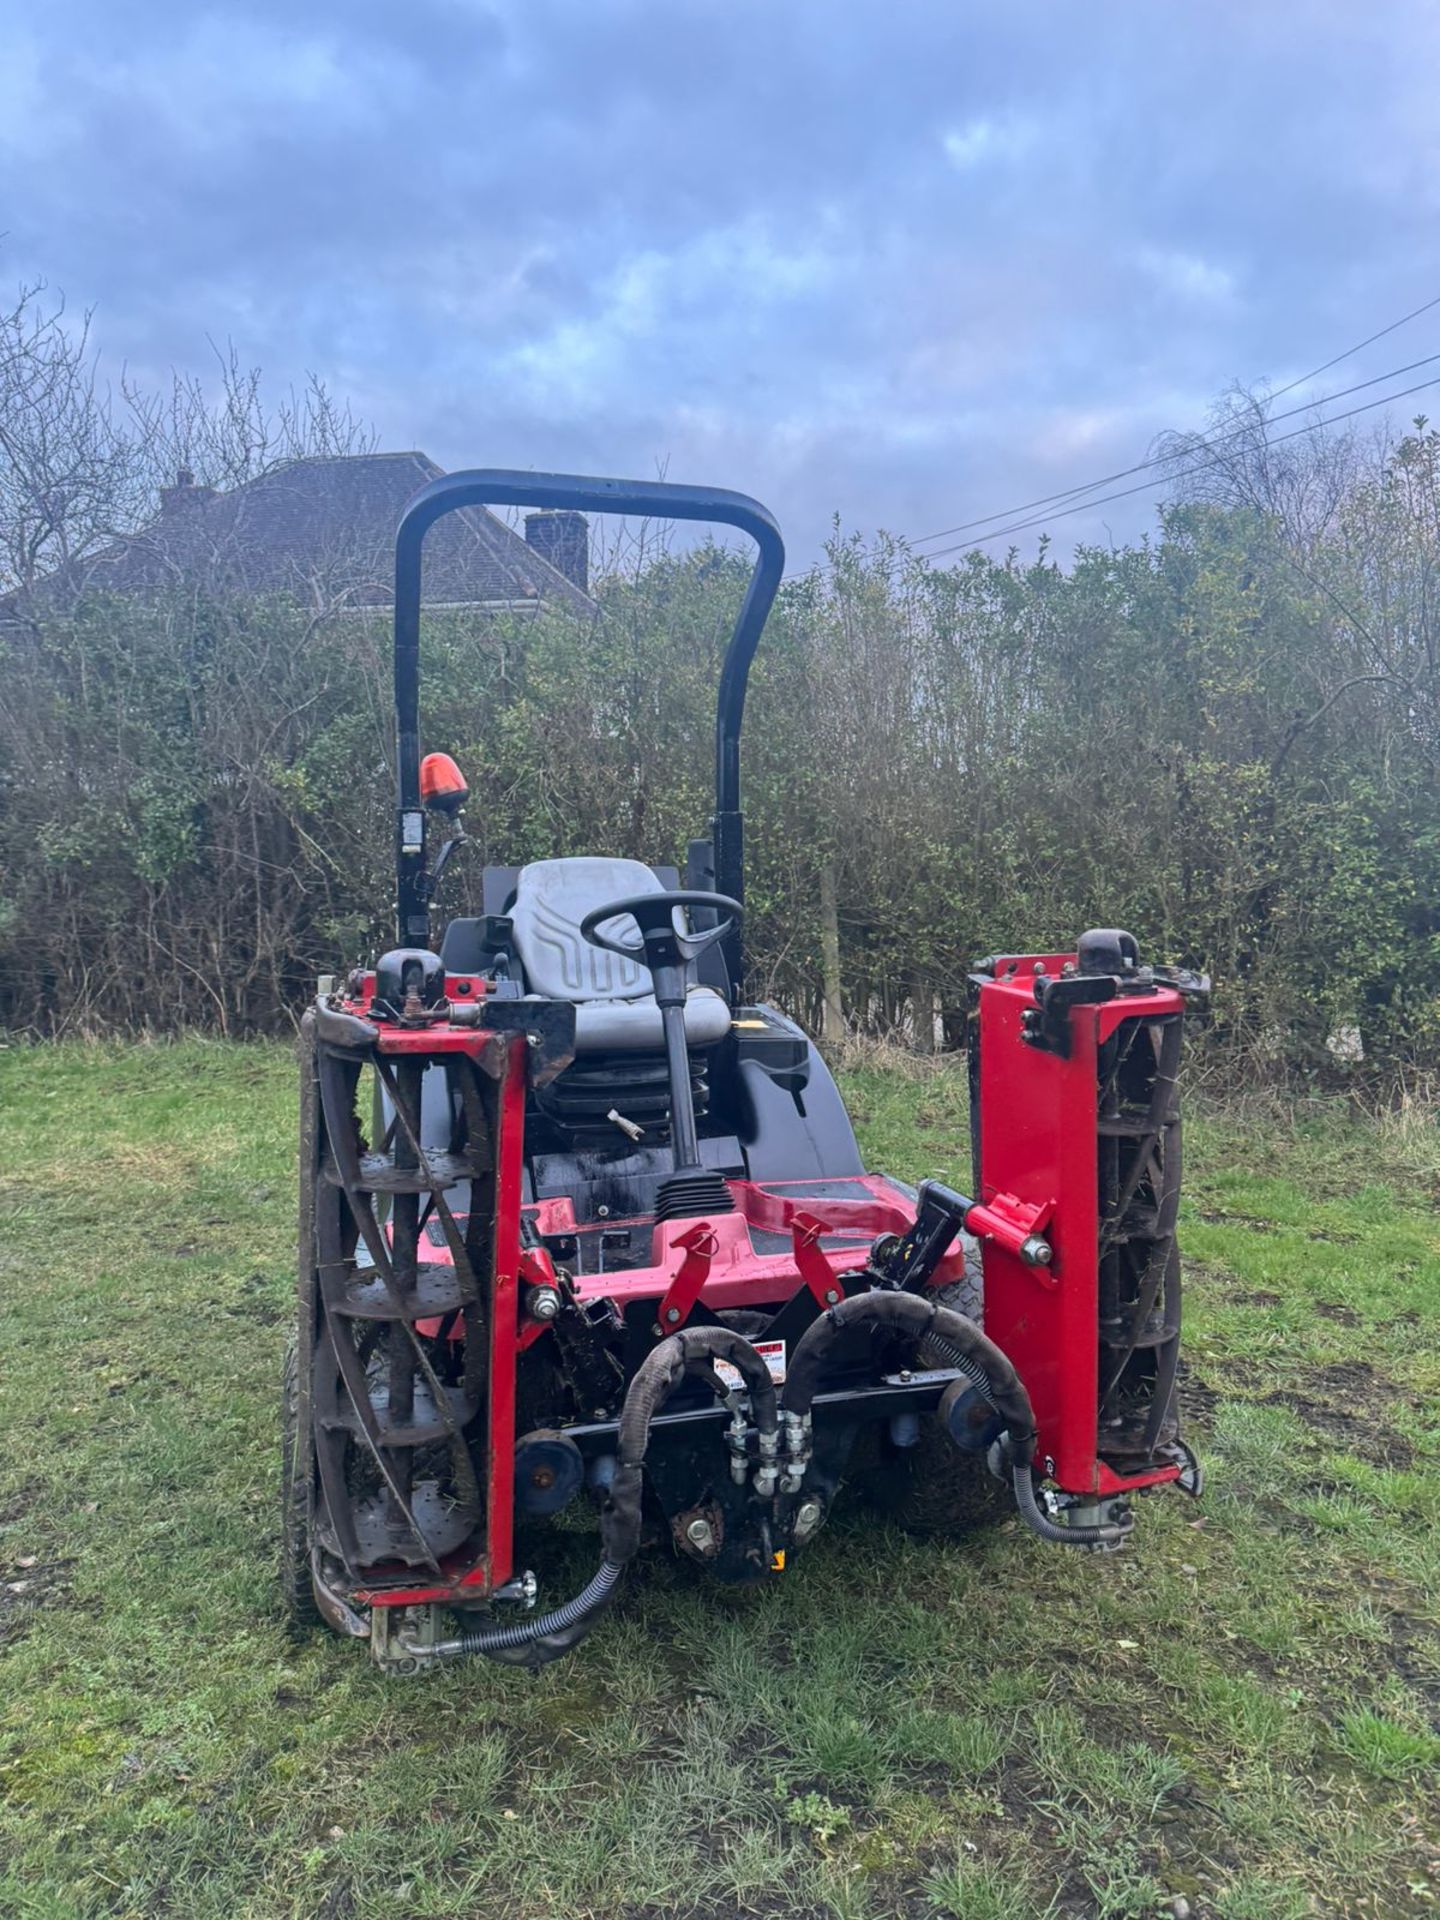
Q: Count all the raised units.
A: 2